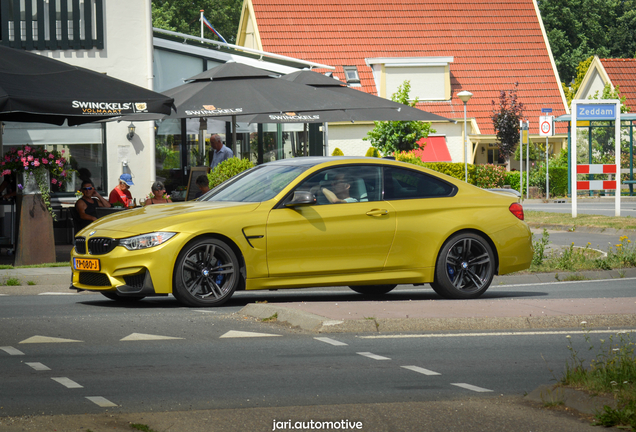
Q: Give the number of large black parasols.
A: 3